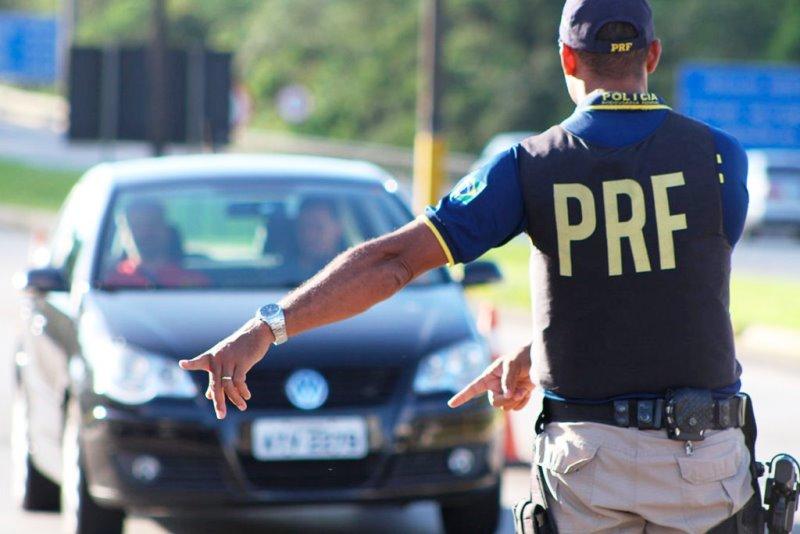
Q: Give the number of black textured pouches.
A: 1